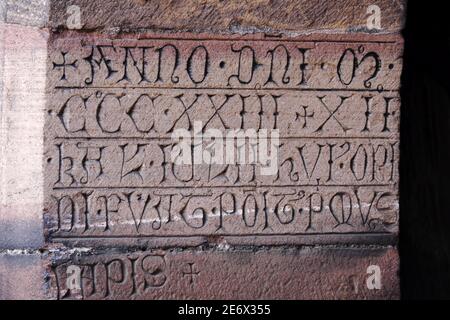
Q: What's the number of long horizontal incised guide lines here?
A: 5